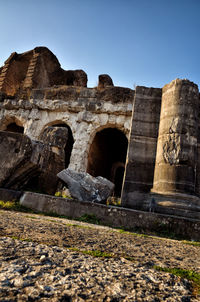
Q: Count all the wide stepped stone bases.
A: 1